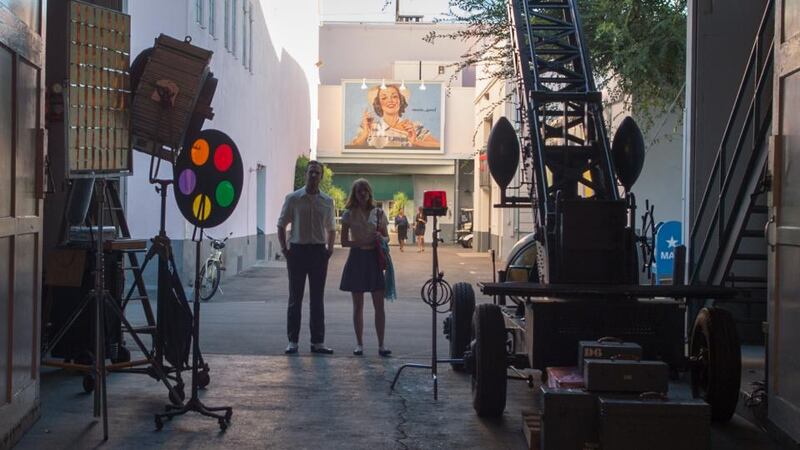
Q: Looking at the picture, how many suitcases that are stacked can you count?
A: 4